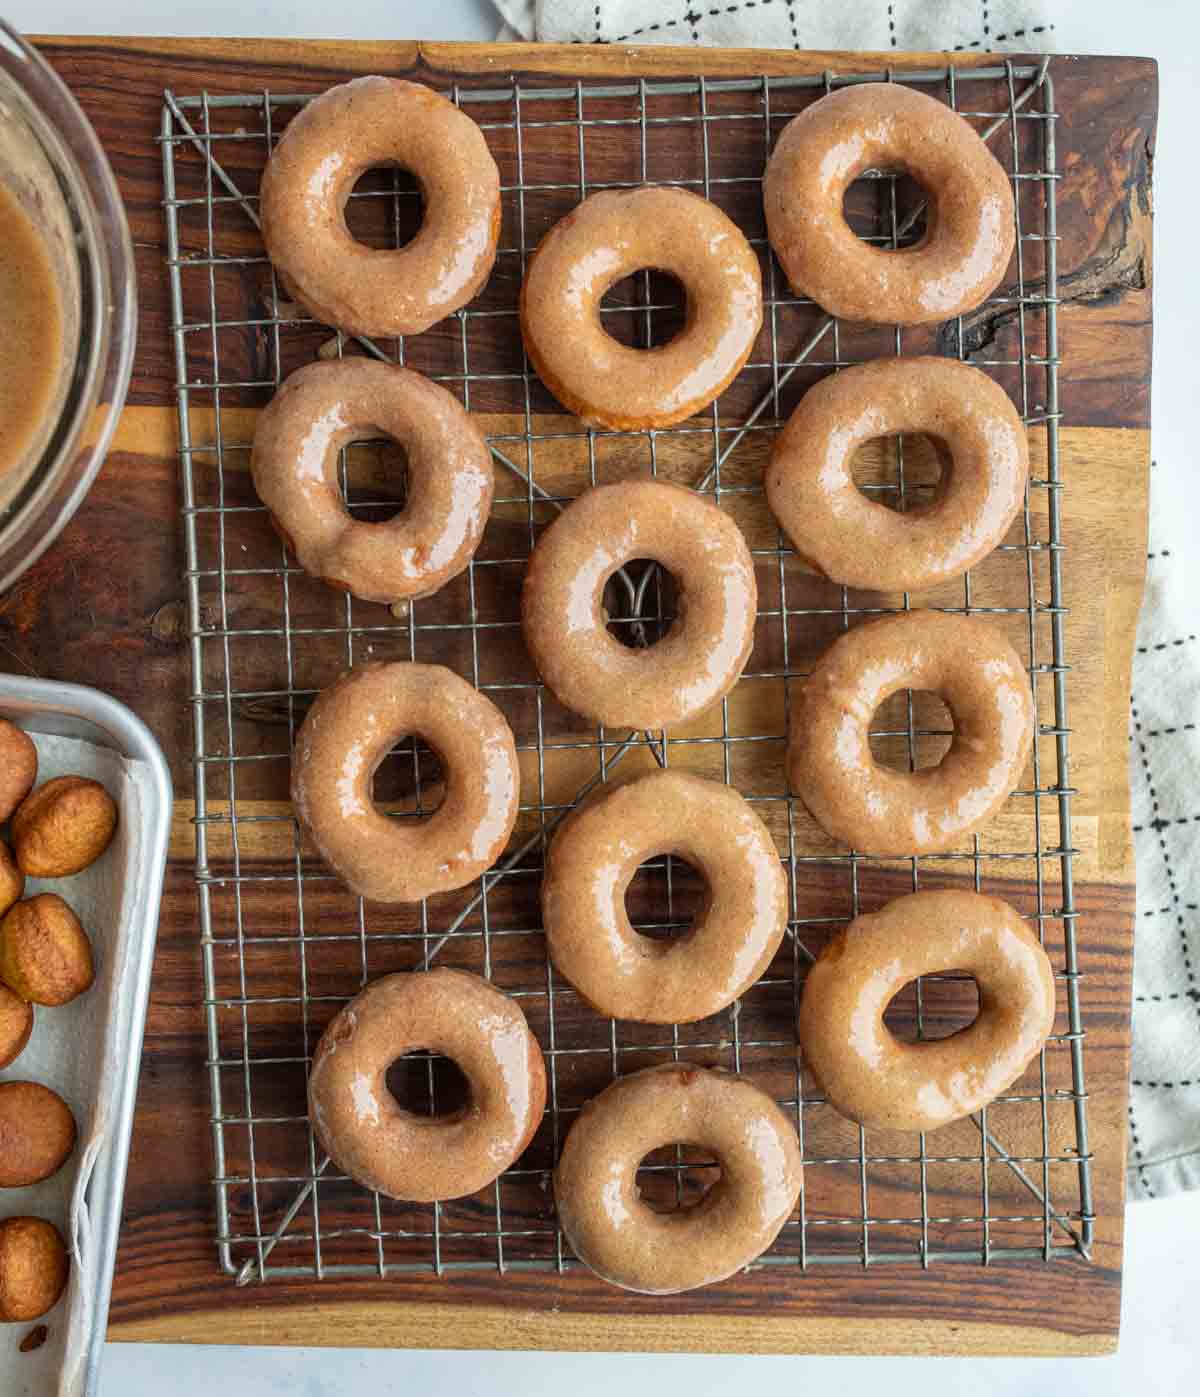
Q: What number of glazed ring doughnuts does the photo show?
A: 12